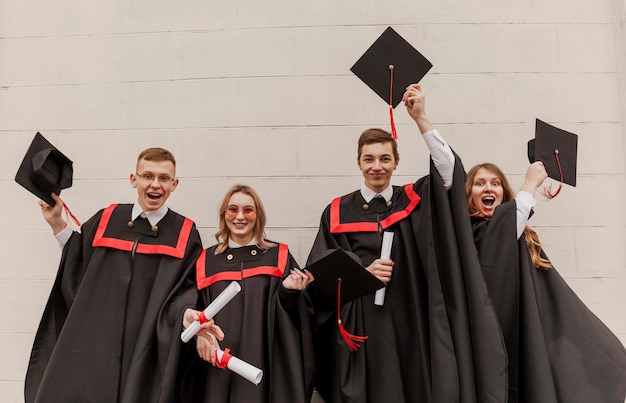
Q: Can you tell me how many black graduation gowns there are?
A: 4